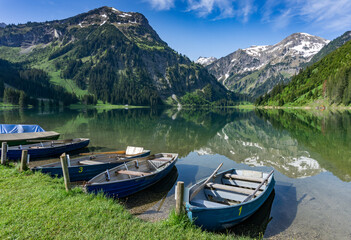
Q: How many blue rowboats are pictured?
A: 4